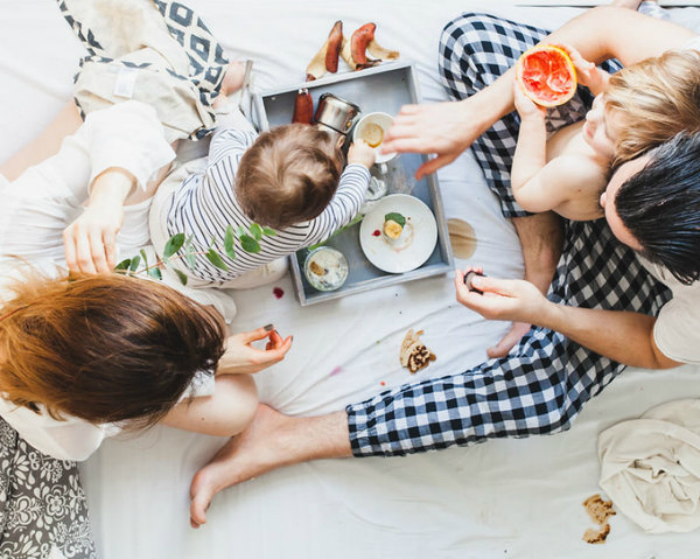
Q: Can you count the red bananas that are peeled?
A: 2